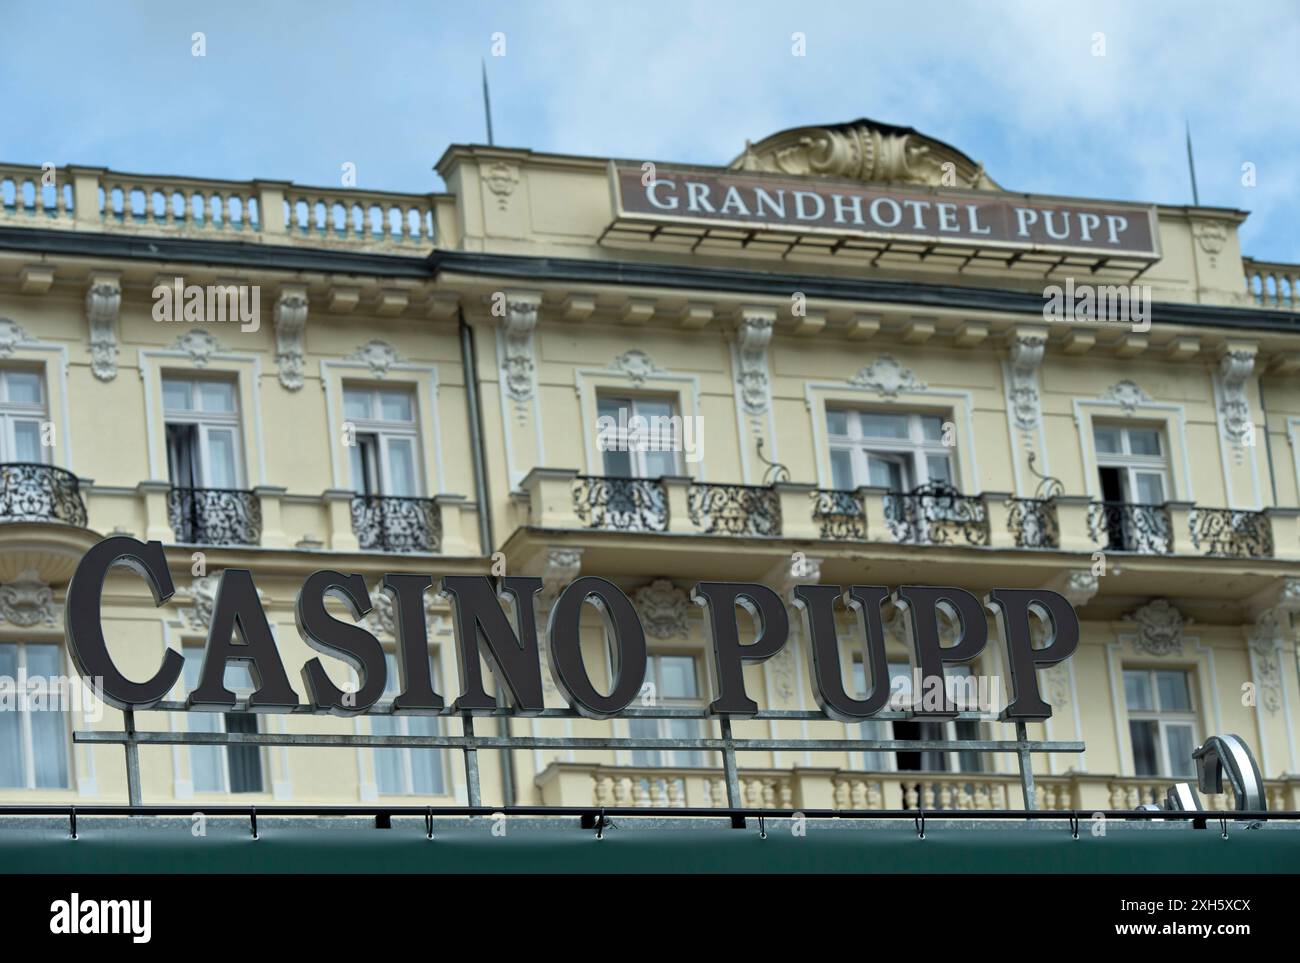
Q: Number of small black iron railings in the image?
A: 10